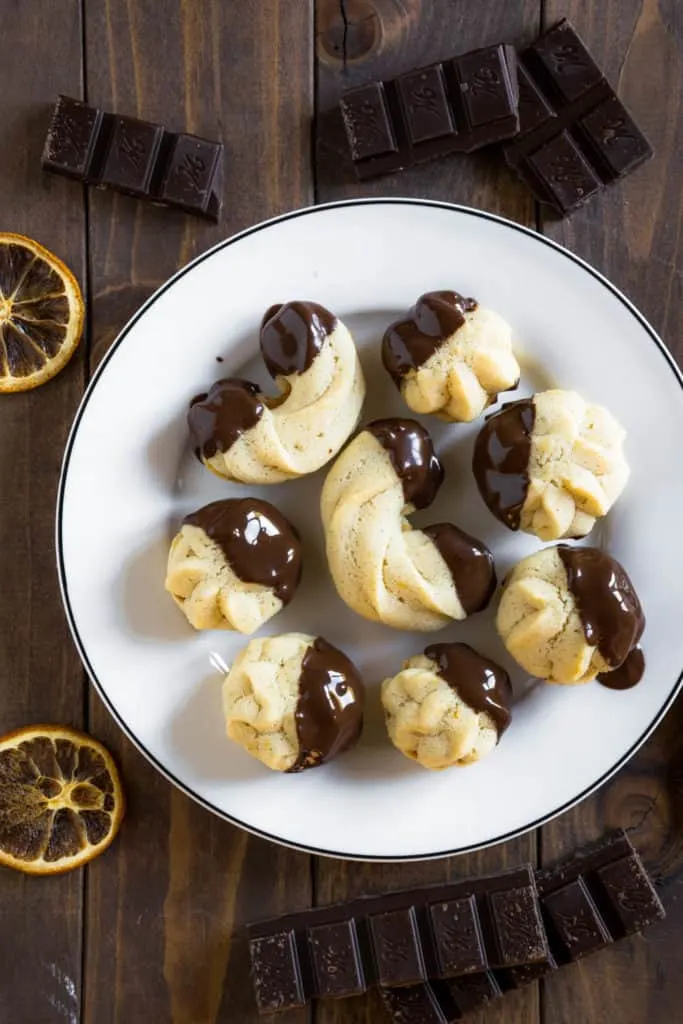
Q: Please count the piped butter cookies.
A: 8